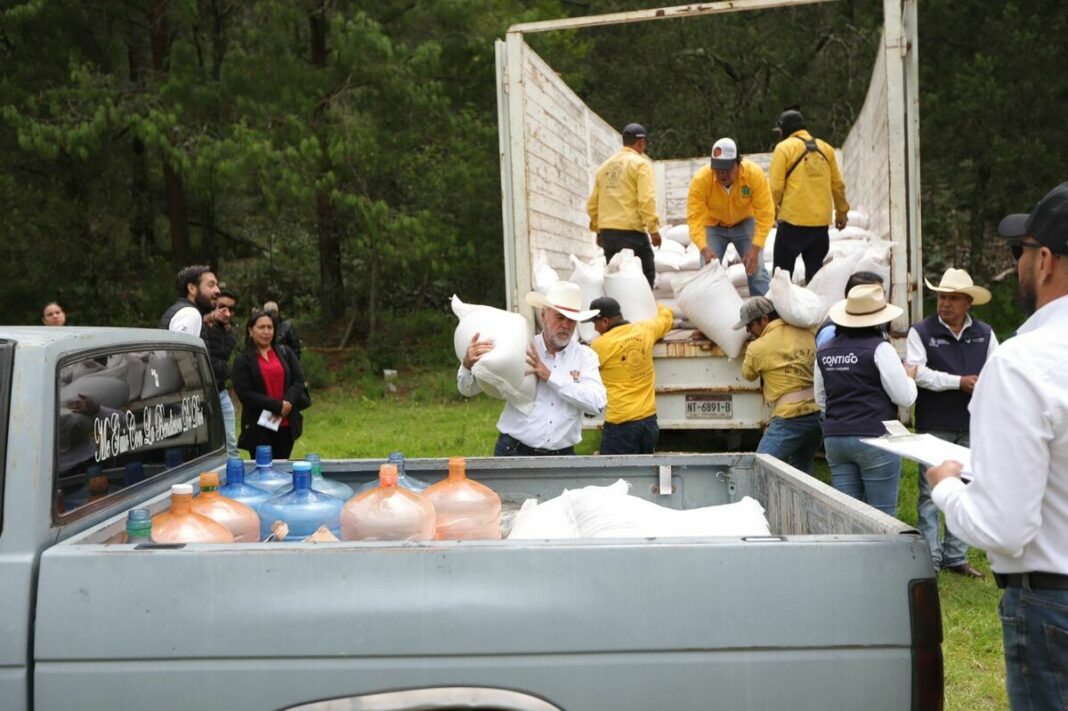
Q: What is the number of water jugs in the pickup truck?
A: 10